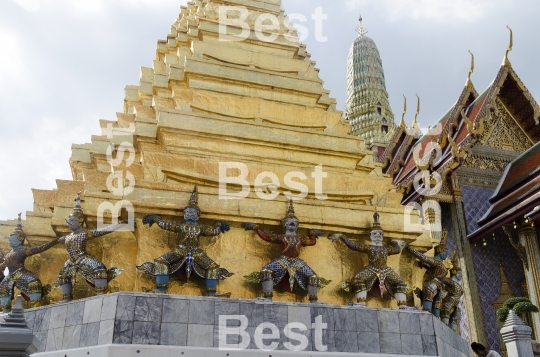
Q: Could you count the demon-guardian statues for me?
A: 7